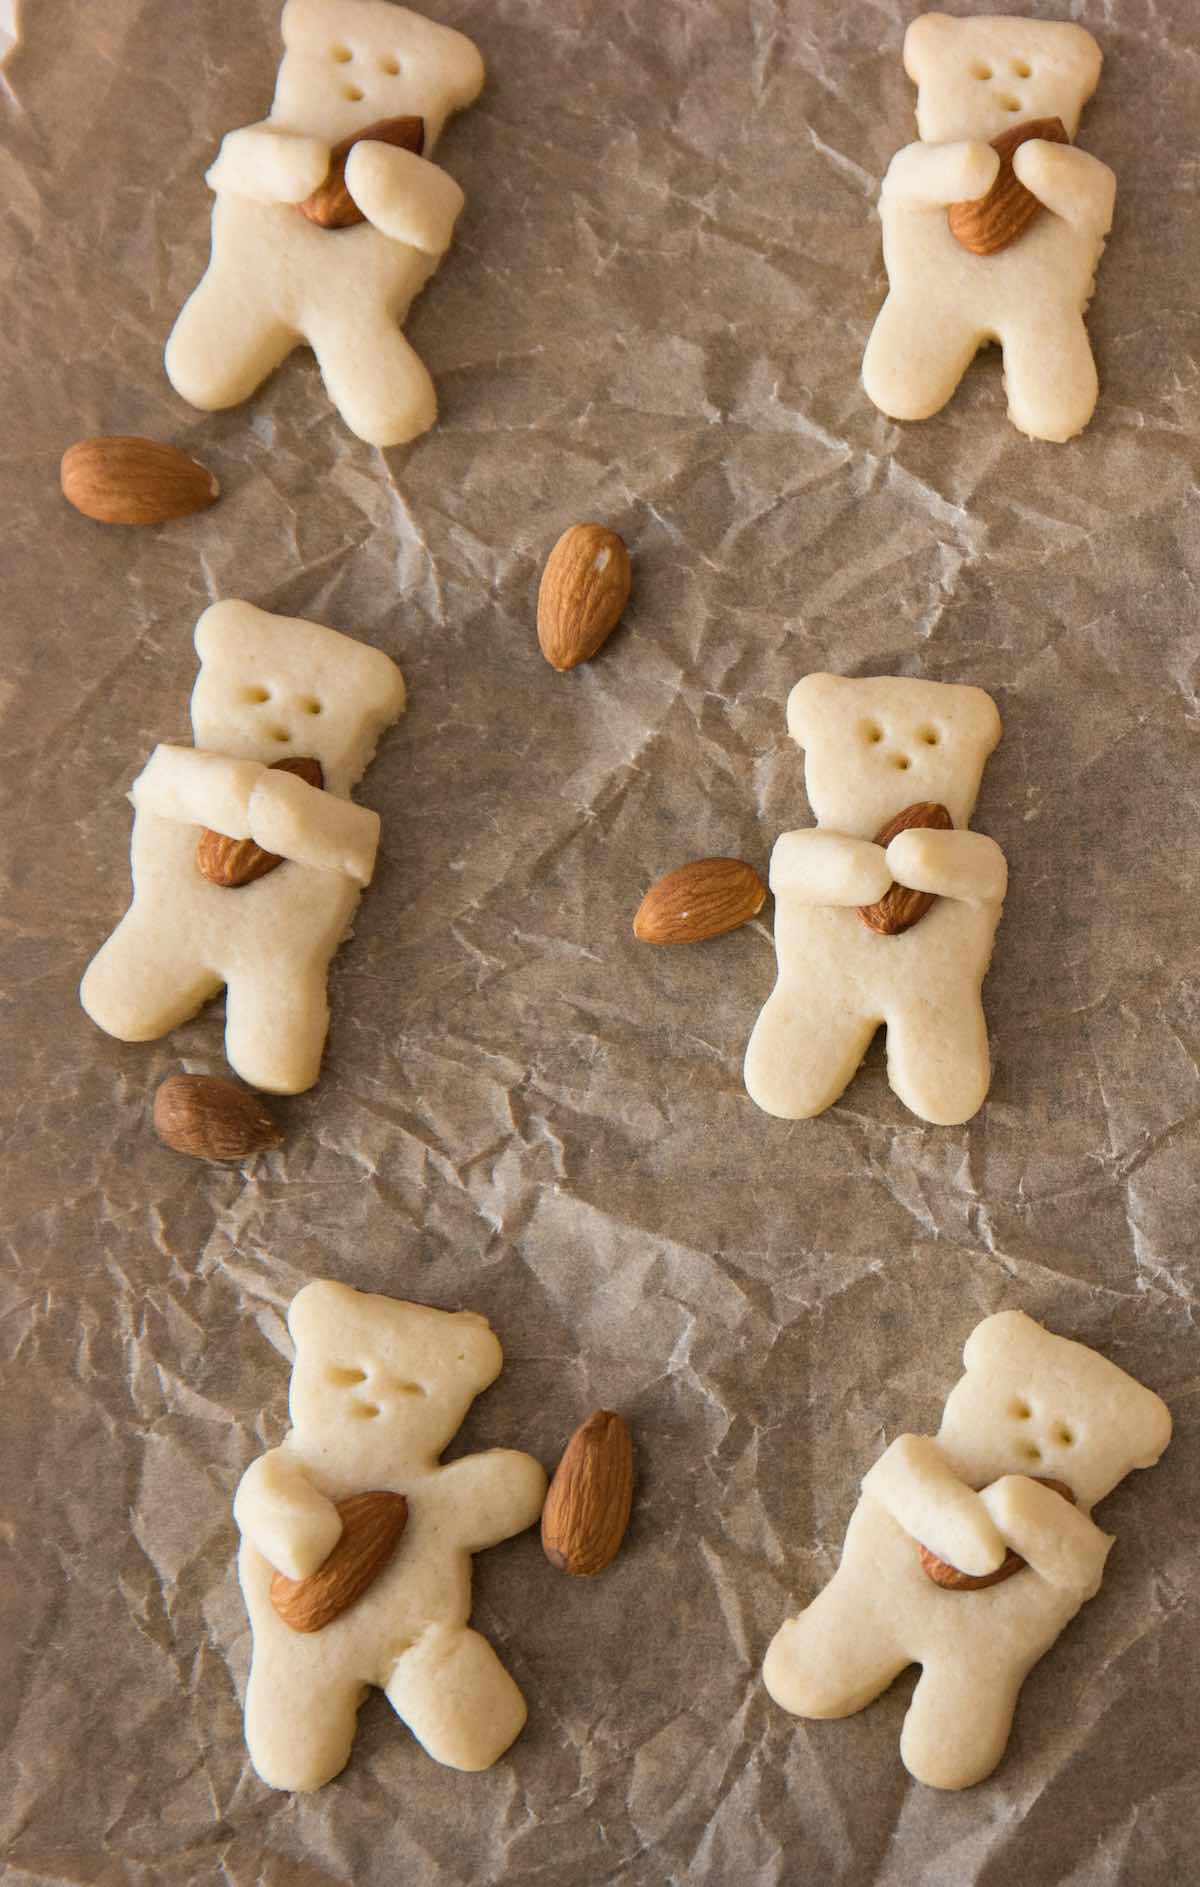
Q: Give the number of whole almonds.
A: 11